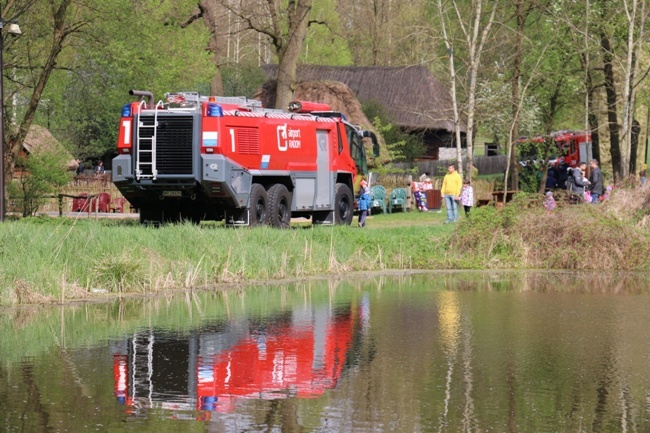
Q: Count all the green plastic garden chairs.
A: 2